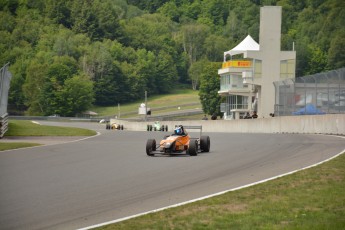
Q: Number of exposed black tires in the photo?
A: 11